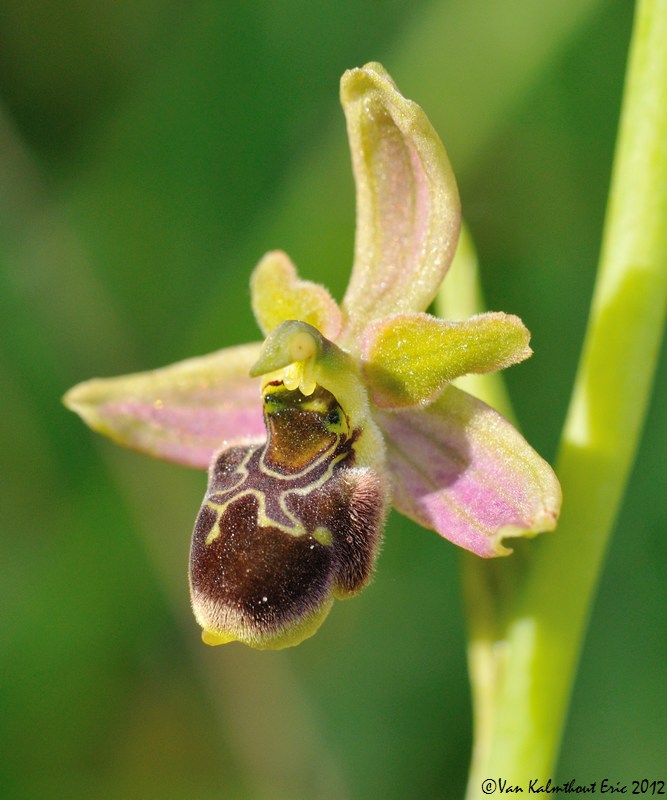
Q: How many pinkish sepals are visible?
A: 3